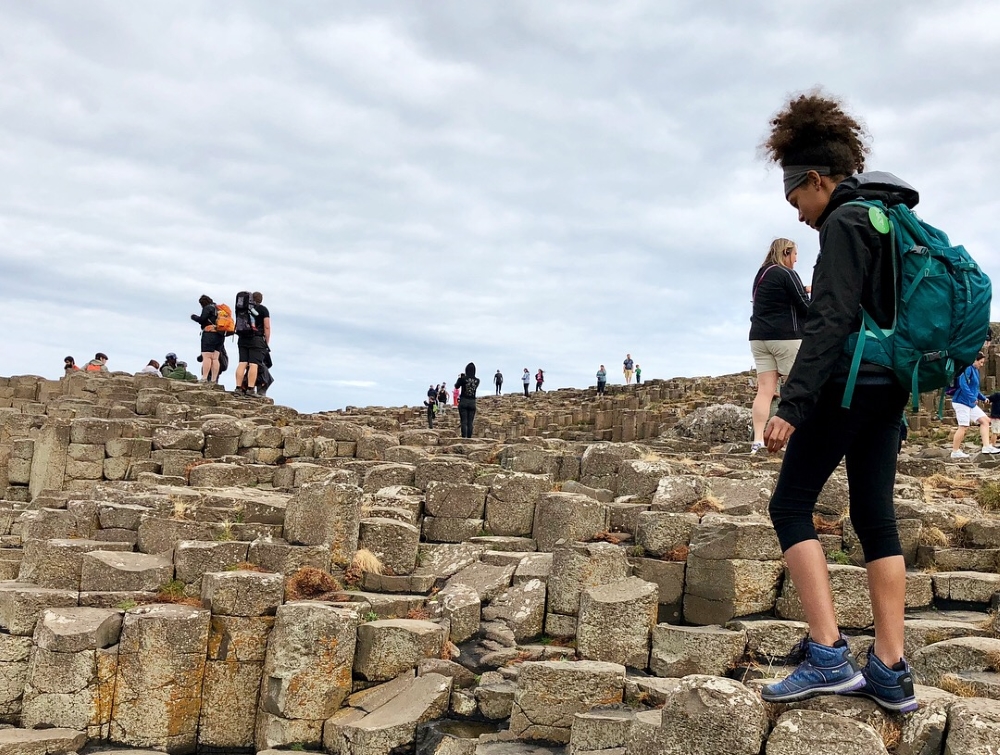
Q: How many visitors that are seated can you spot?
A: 5